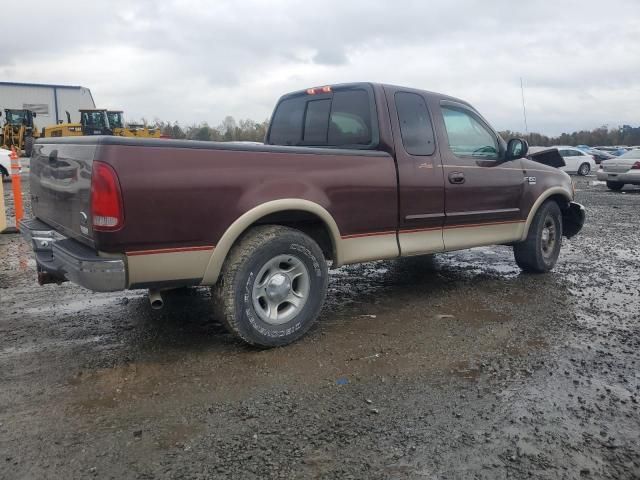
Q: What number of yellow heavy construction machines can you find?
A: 3